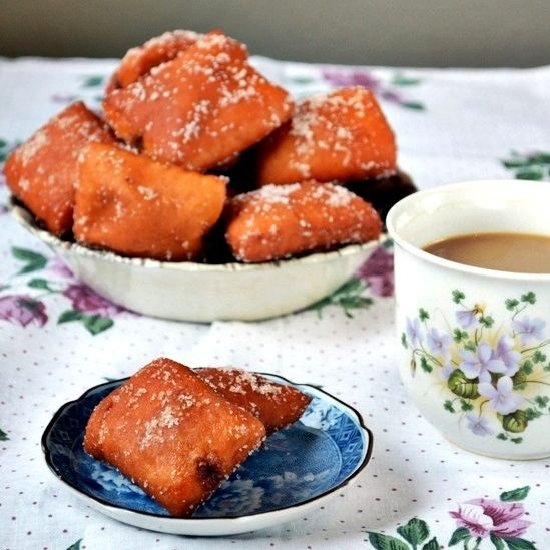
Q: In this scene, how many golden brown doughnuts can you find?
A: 8